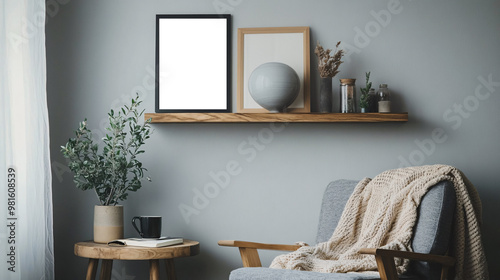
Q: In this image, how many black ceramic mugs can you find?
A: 1